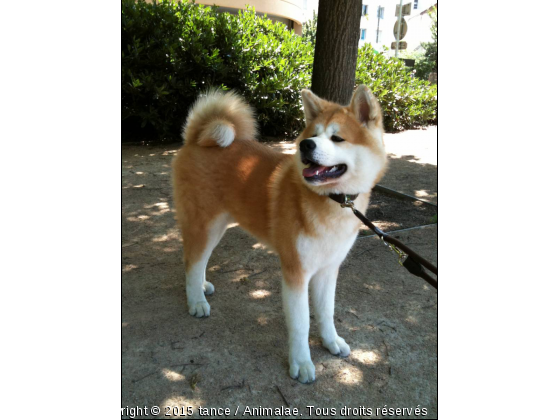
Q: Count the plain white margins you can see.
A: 2